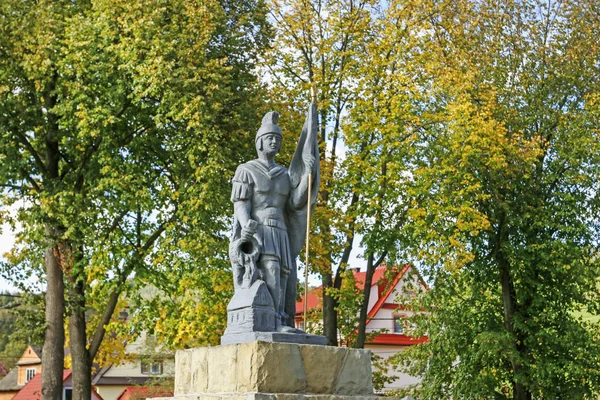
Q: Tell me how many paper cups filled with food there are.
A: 0